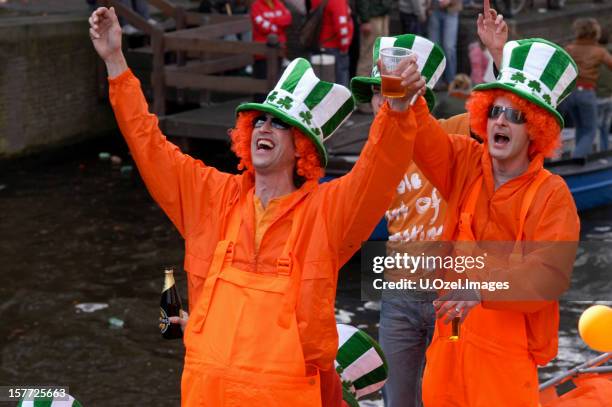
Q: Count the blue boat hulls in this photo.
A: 1